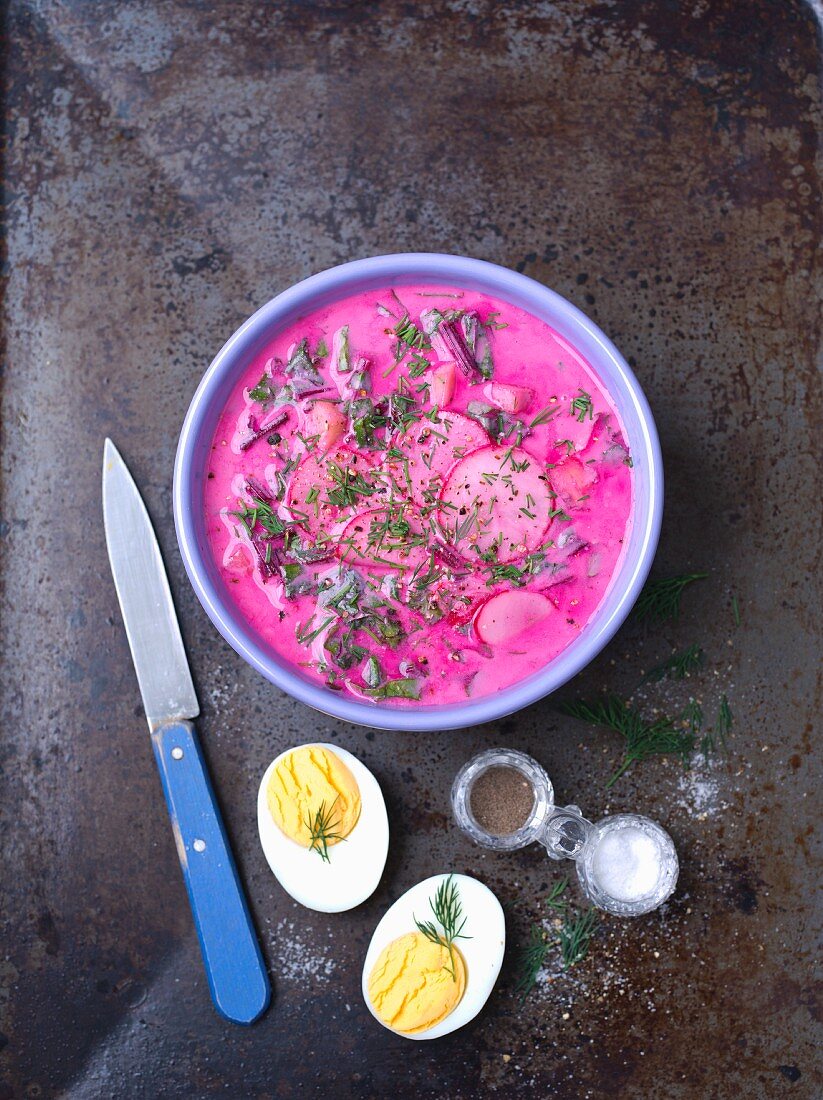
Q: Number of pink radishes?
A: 5